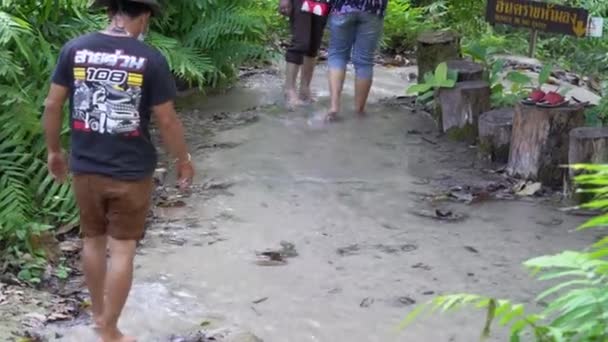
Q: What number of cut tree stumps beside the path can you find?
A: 6